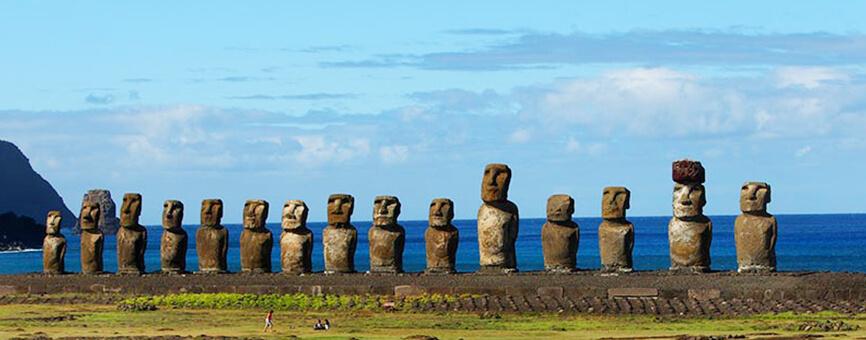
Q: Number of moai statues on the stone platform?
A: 15